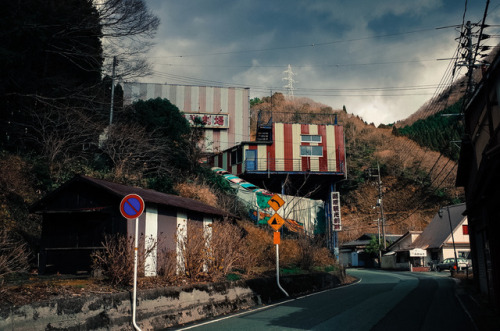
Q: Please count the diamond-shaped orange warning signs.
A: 2